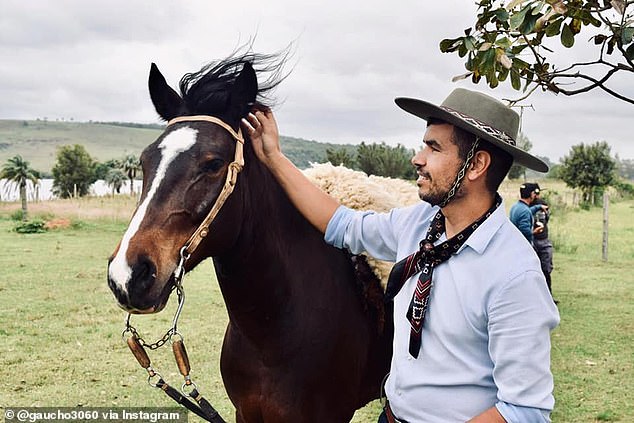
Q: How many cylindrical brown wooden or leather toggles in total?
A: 2